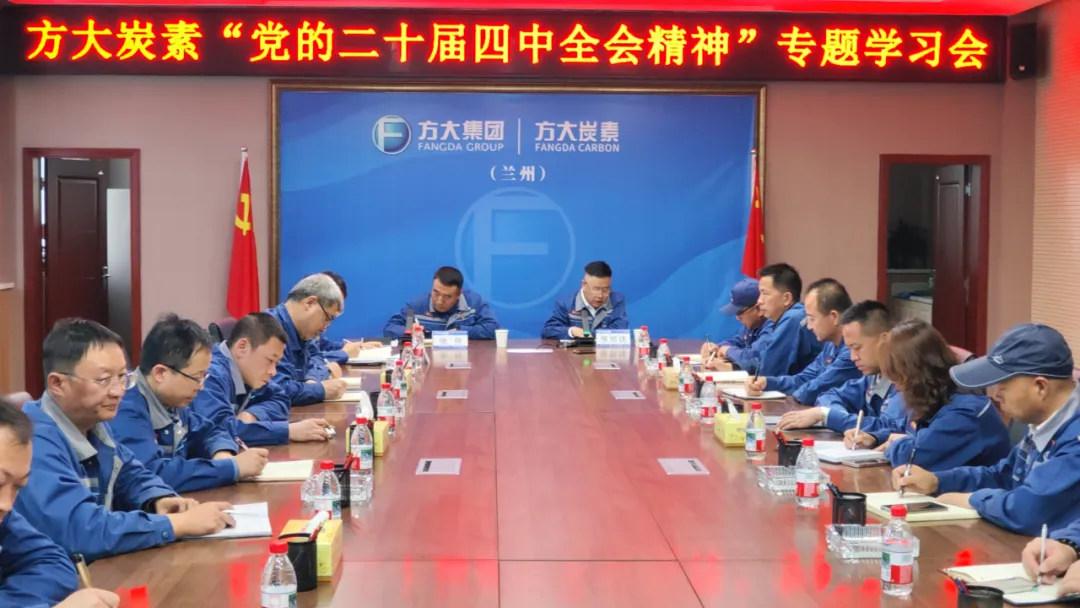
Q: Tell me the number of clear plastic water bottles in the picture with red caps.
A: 14